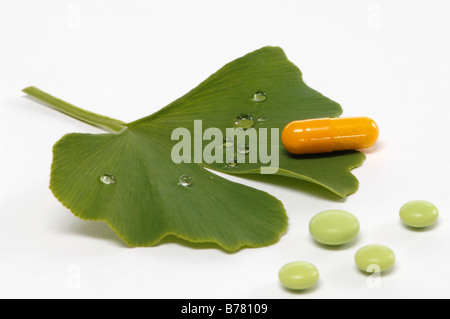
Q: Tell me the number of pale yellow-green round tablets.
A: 4